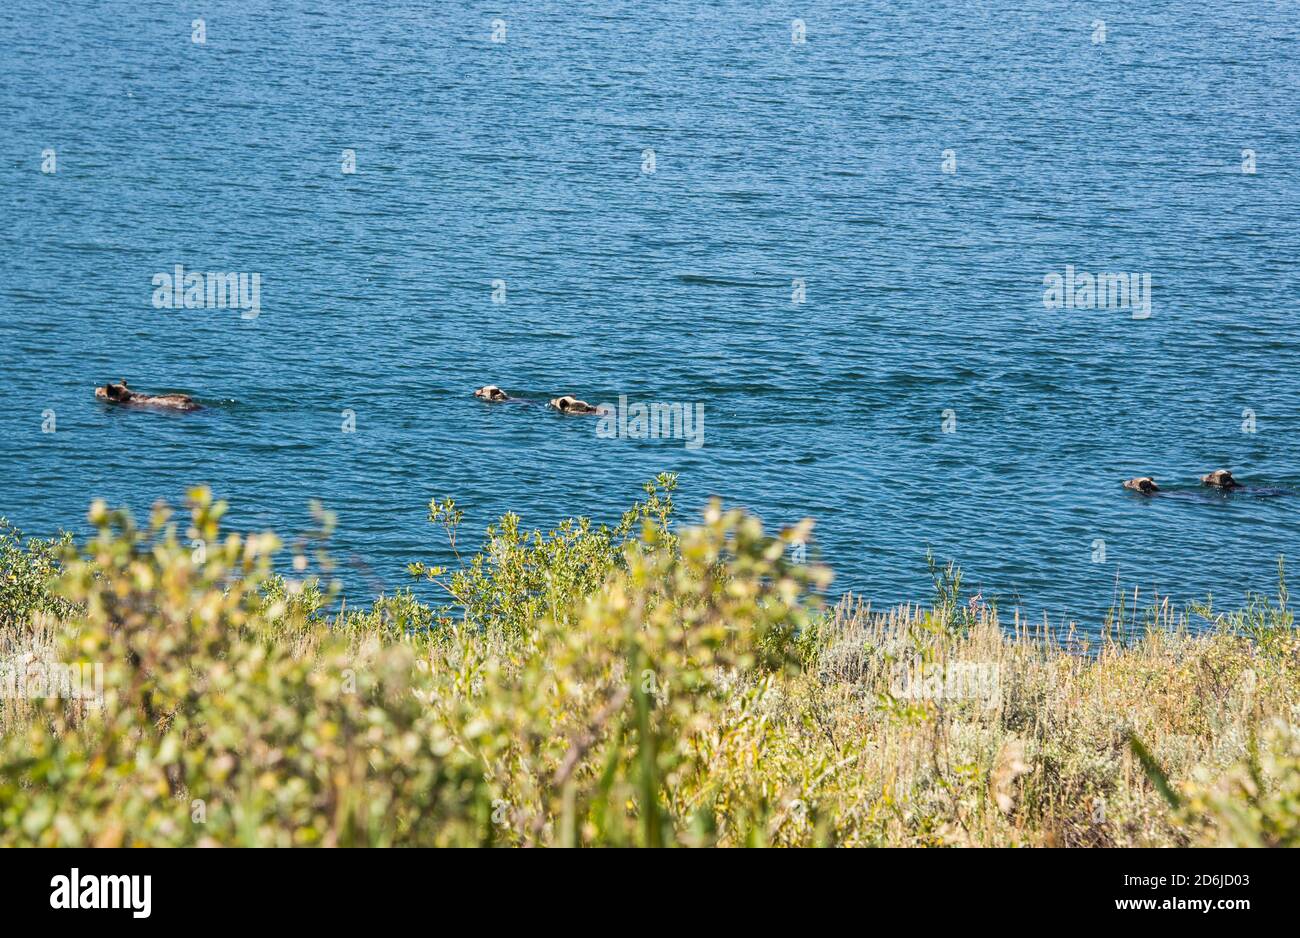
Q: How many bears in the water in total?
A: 5